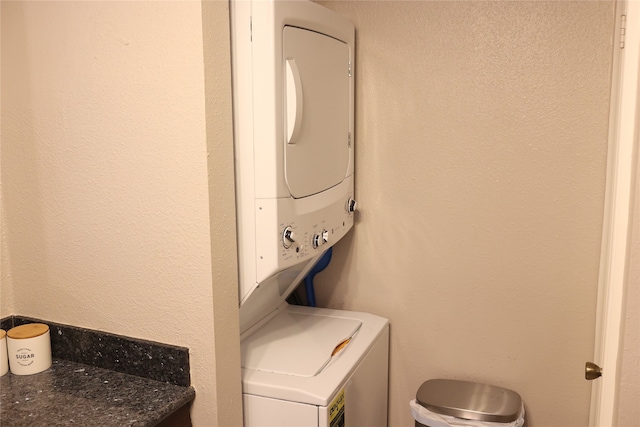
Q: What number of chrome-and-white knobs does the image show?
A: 4